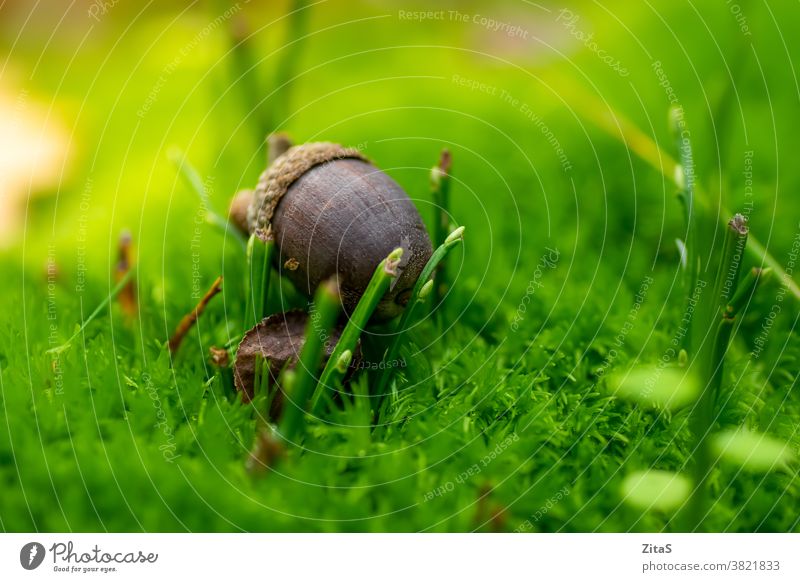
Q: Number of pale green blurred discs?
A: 3